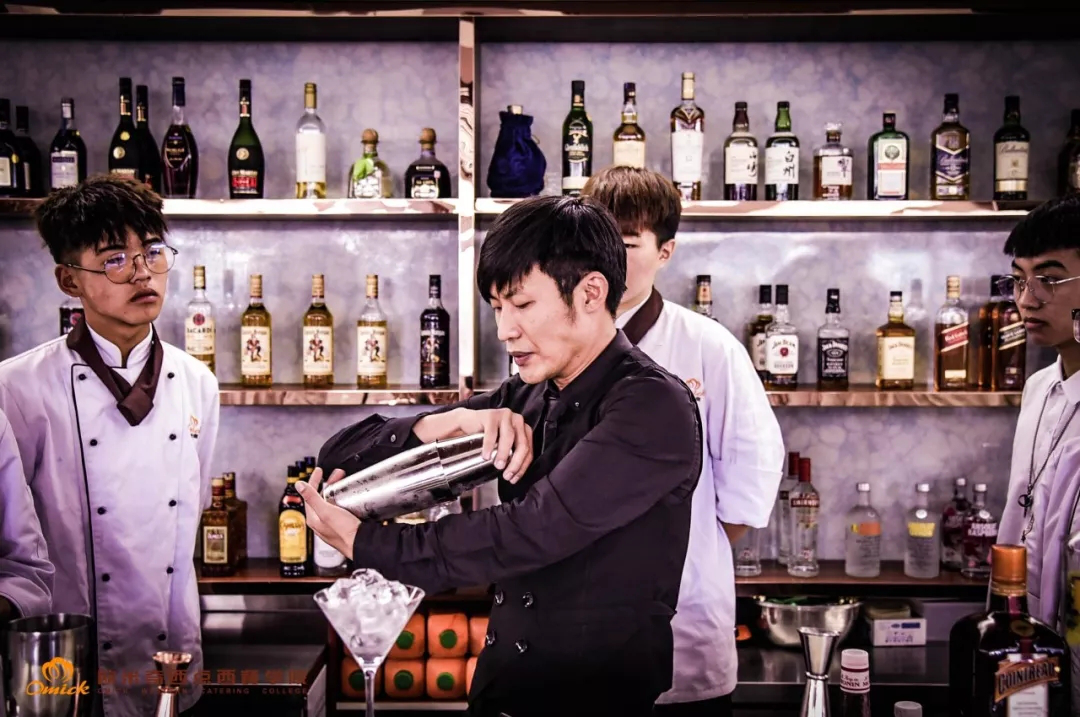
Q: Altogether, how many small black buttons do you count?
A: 10